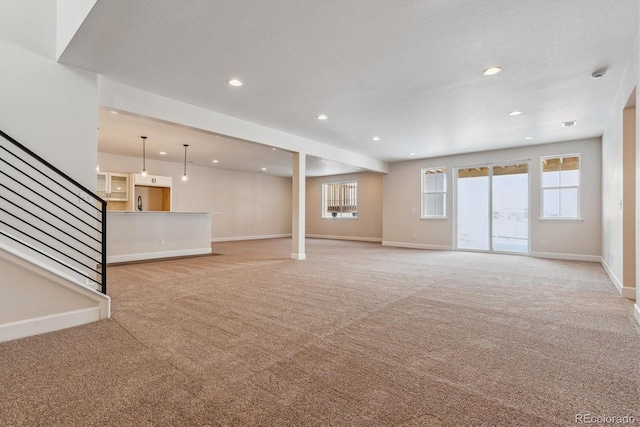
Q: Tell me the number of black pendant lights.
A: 2